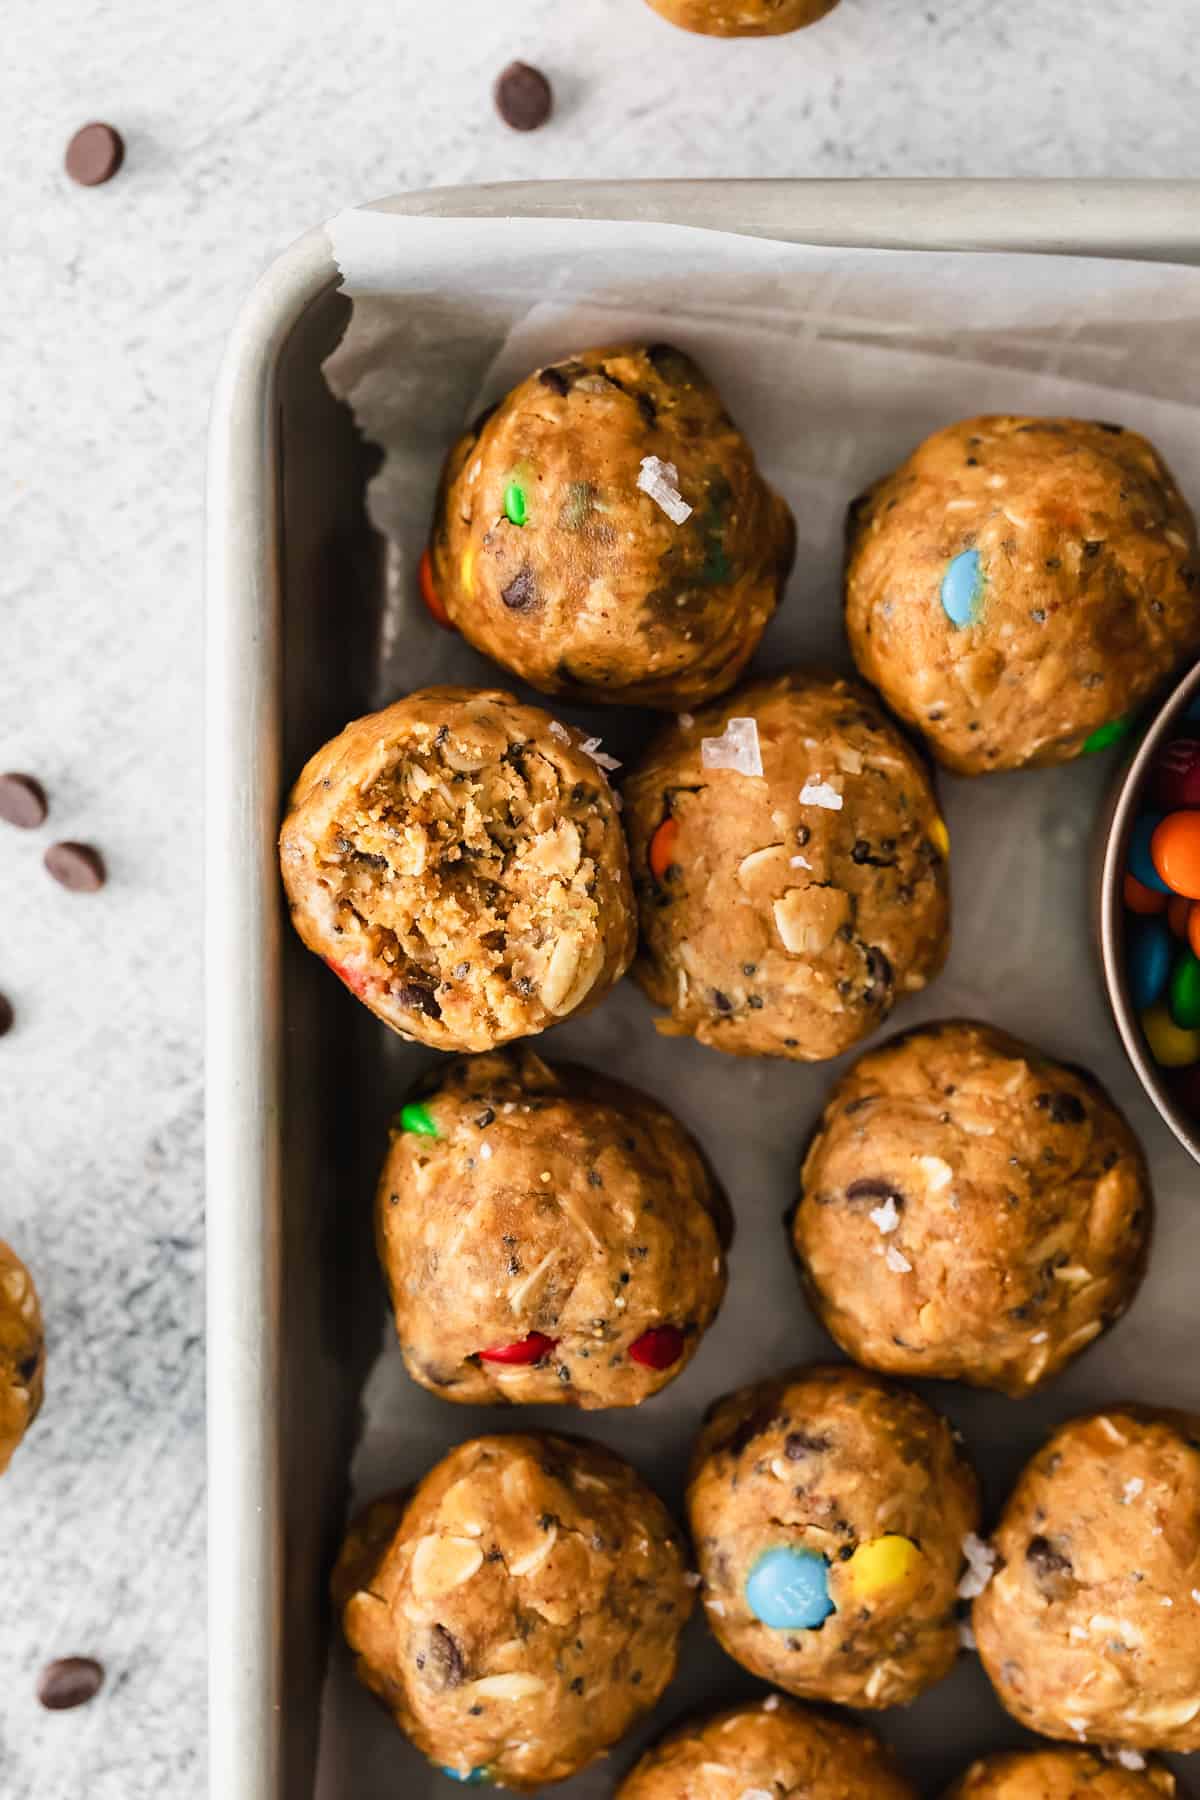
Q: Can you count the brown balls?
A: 13